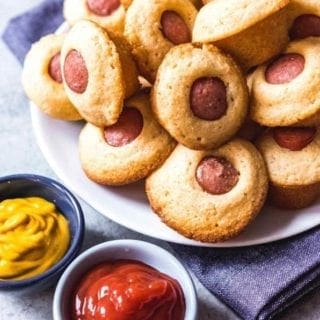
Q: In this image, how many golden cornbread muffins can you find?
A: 11